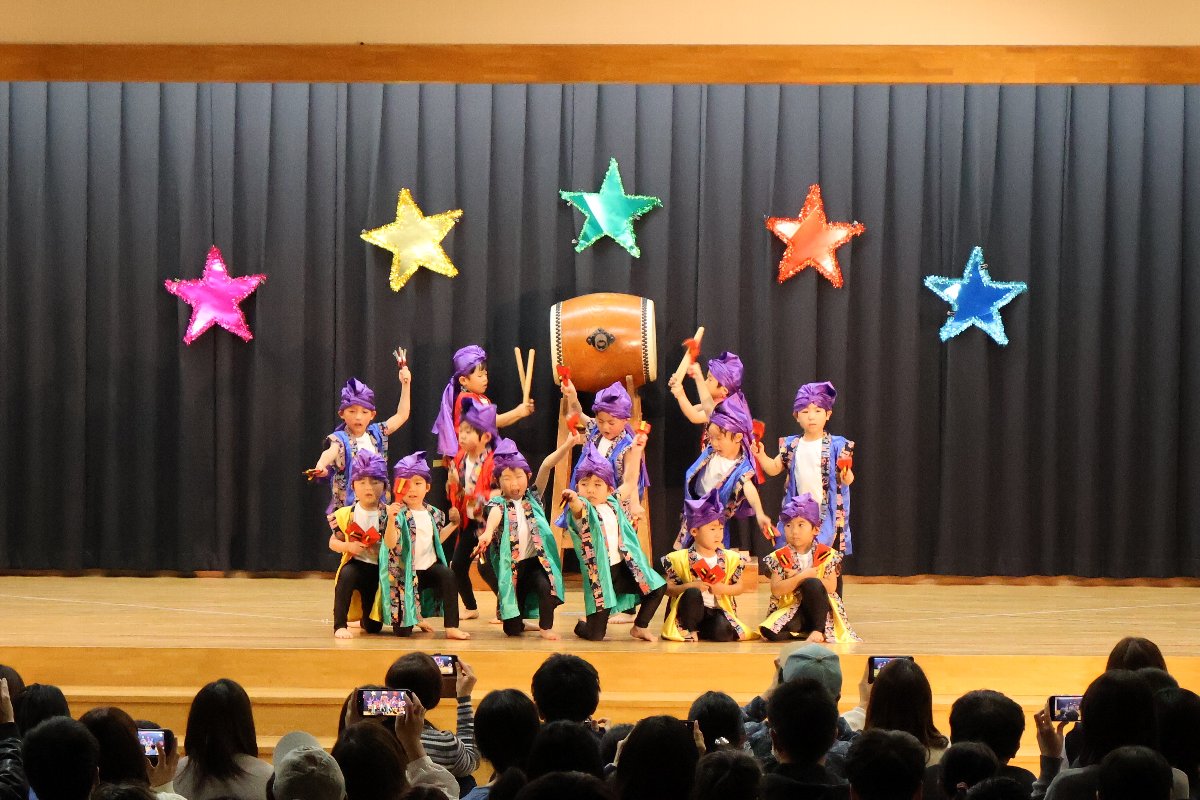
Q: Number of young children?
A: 13